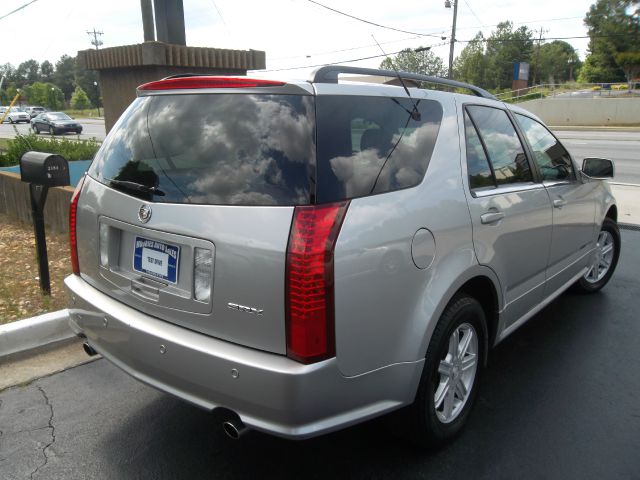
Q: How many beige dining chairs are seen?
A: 0